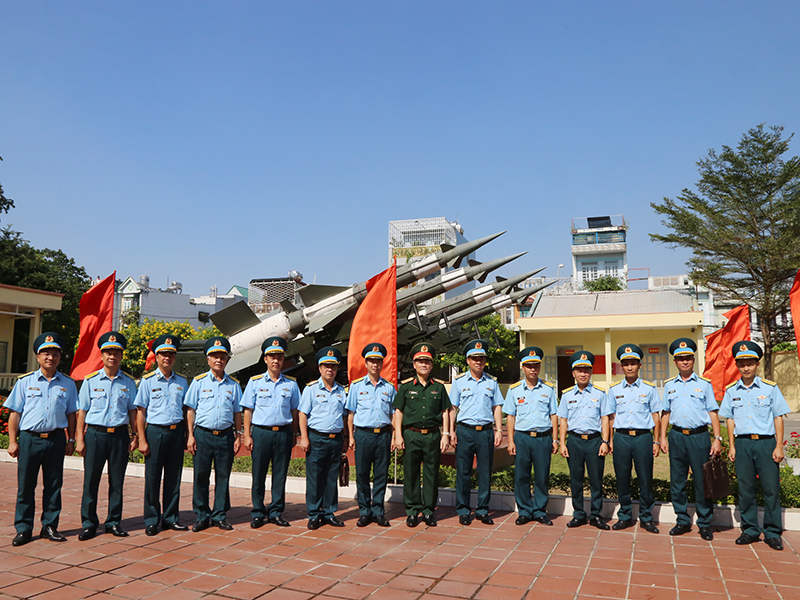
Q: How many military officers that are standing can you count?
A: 14